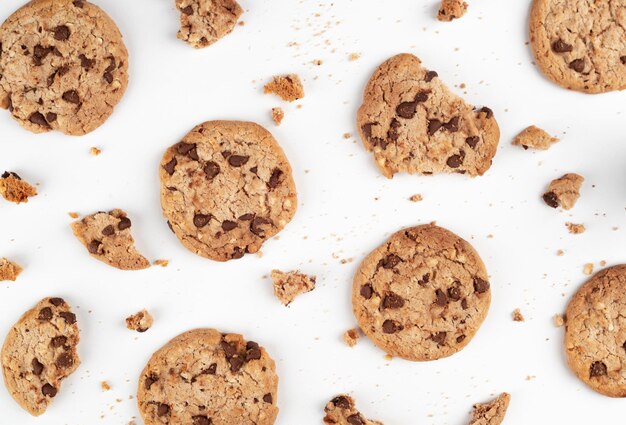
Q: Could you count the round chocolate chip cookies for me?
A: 6